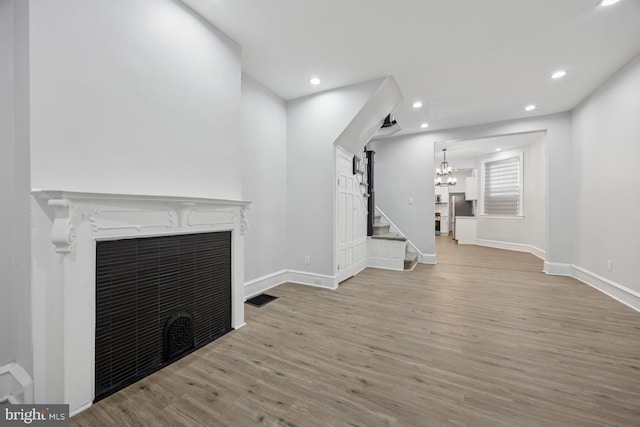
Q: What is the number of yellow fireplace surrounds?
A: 0